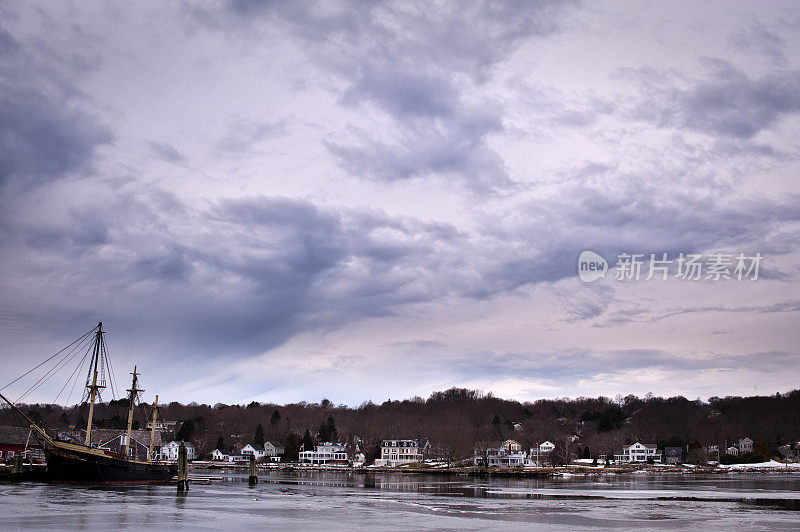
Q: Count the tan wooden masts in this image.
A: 3